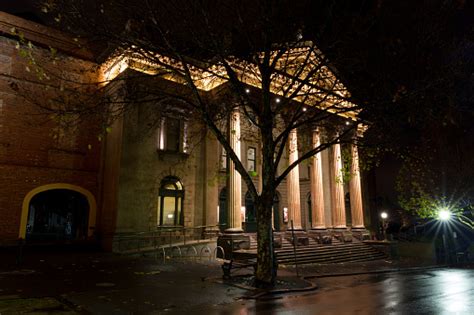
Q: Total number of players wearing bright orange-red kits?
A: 0